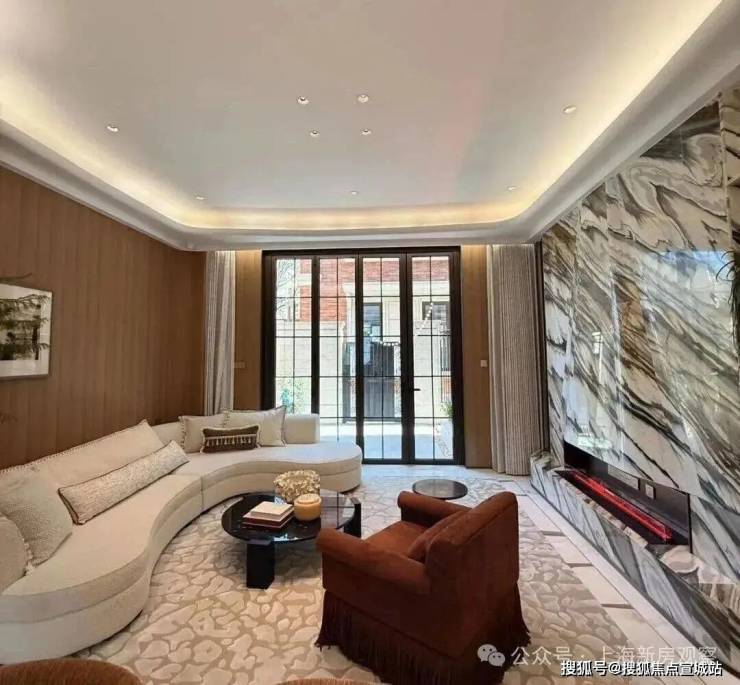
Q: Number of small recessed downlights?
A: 9